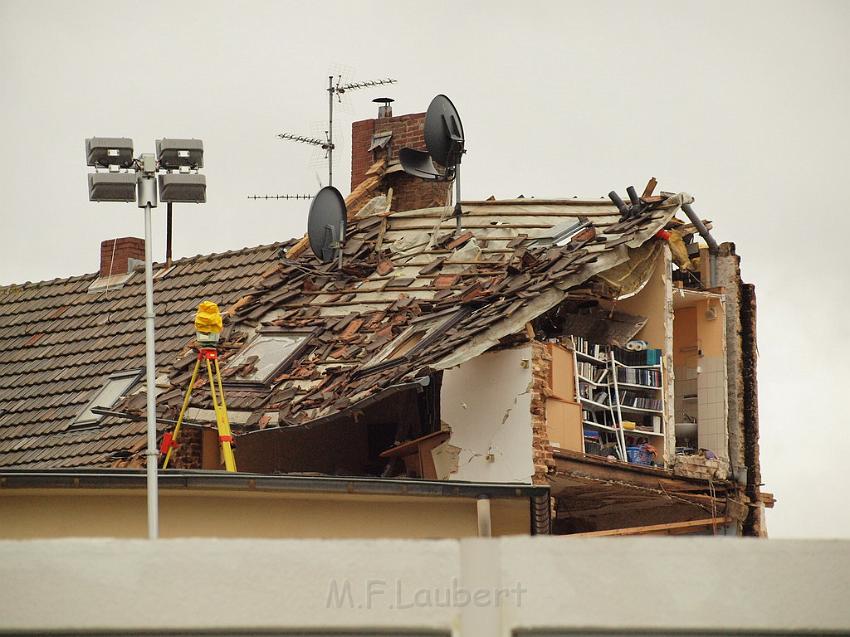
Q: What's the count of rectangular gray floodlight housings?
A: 4